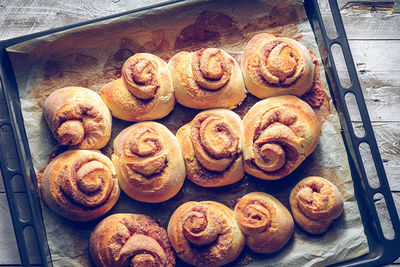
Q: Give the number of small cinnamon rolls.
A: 2